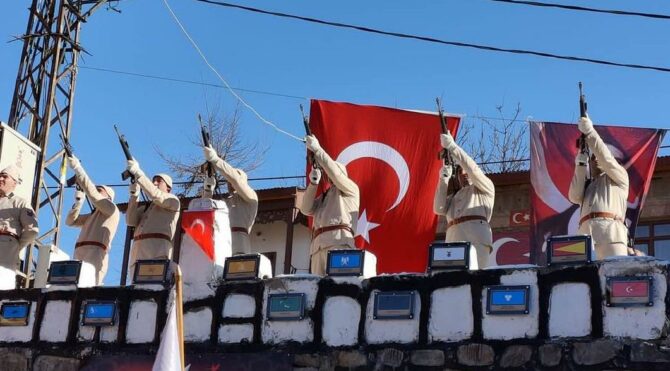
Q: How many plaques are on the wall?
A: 12